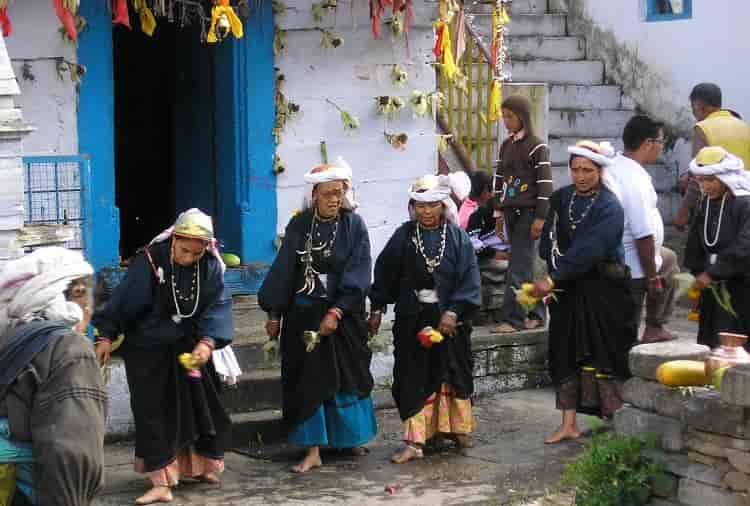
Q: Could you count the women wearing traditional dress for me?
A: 5